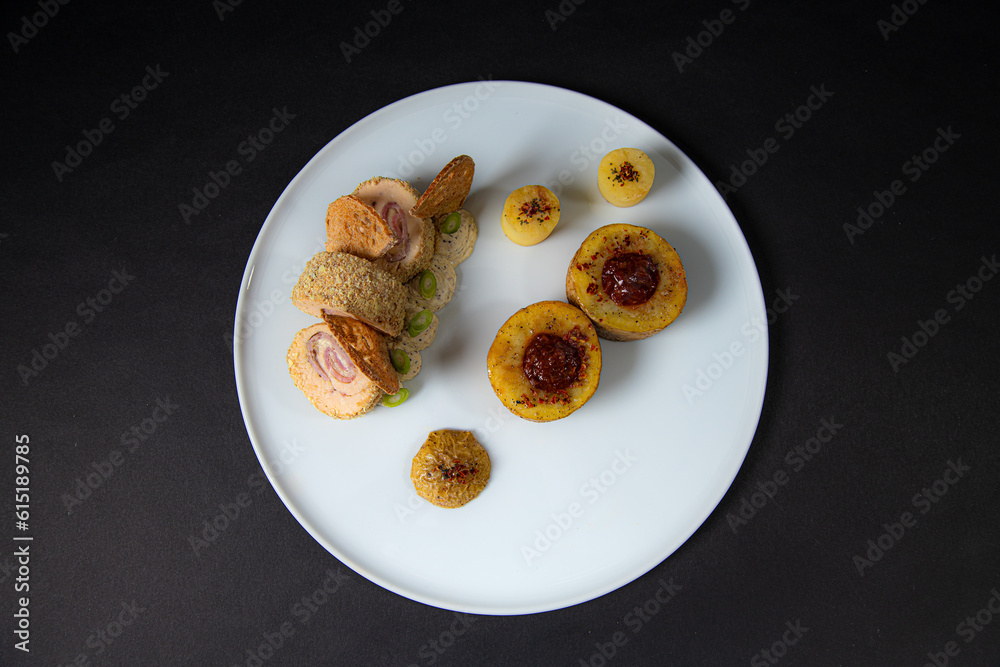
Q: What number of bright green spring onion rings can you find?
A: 5